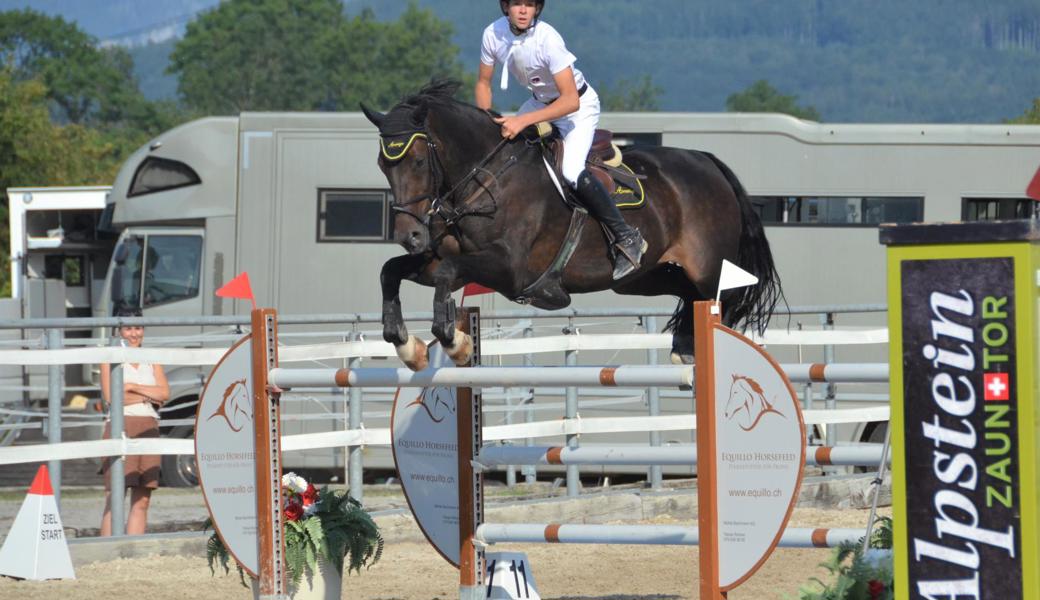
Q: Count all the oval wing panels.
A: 3